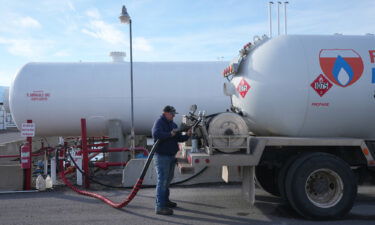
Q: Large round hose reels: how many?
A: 1